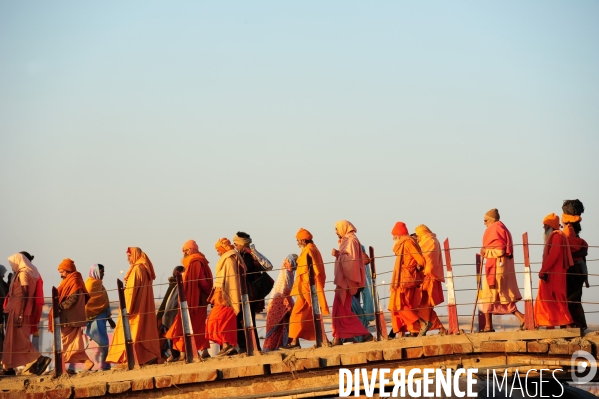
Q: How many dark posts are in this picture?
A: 6